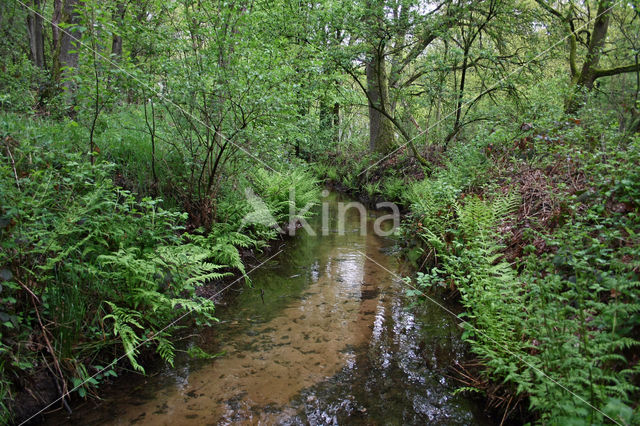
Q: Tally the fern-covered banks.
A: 2